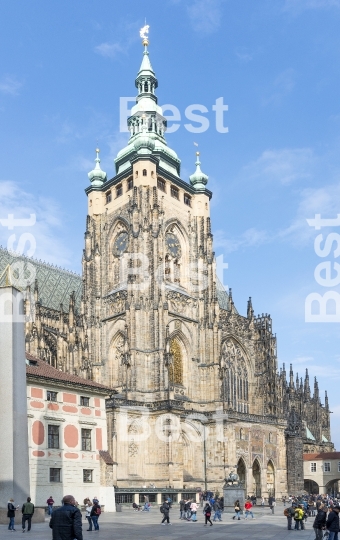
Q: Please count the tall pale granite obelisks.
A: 1